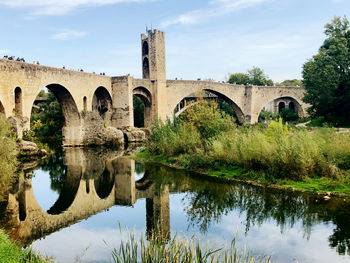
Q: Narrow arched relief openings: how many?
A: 2